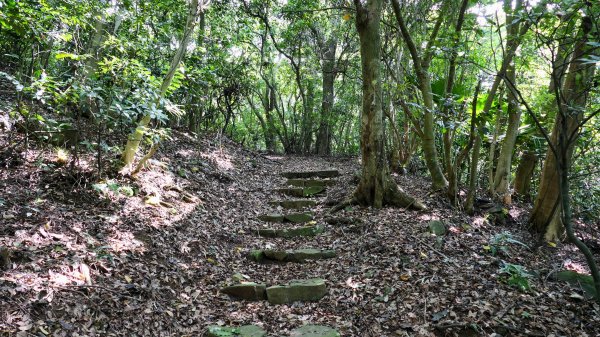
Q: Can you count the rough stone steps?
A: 9